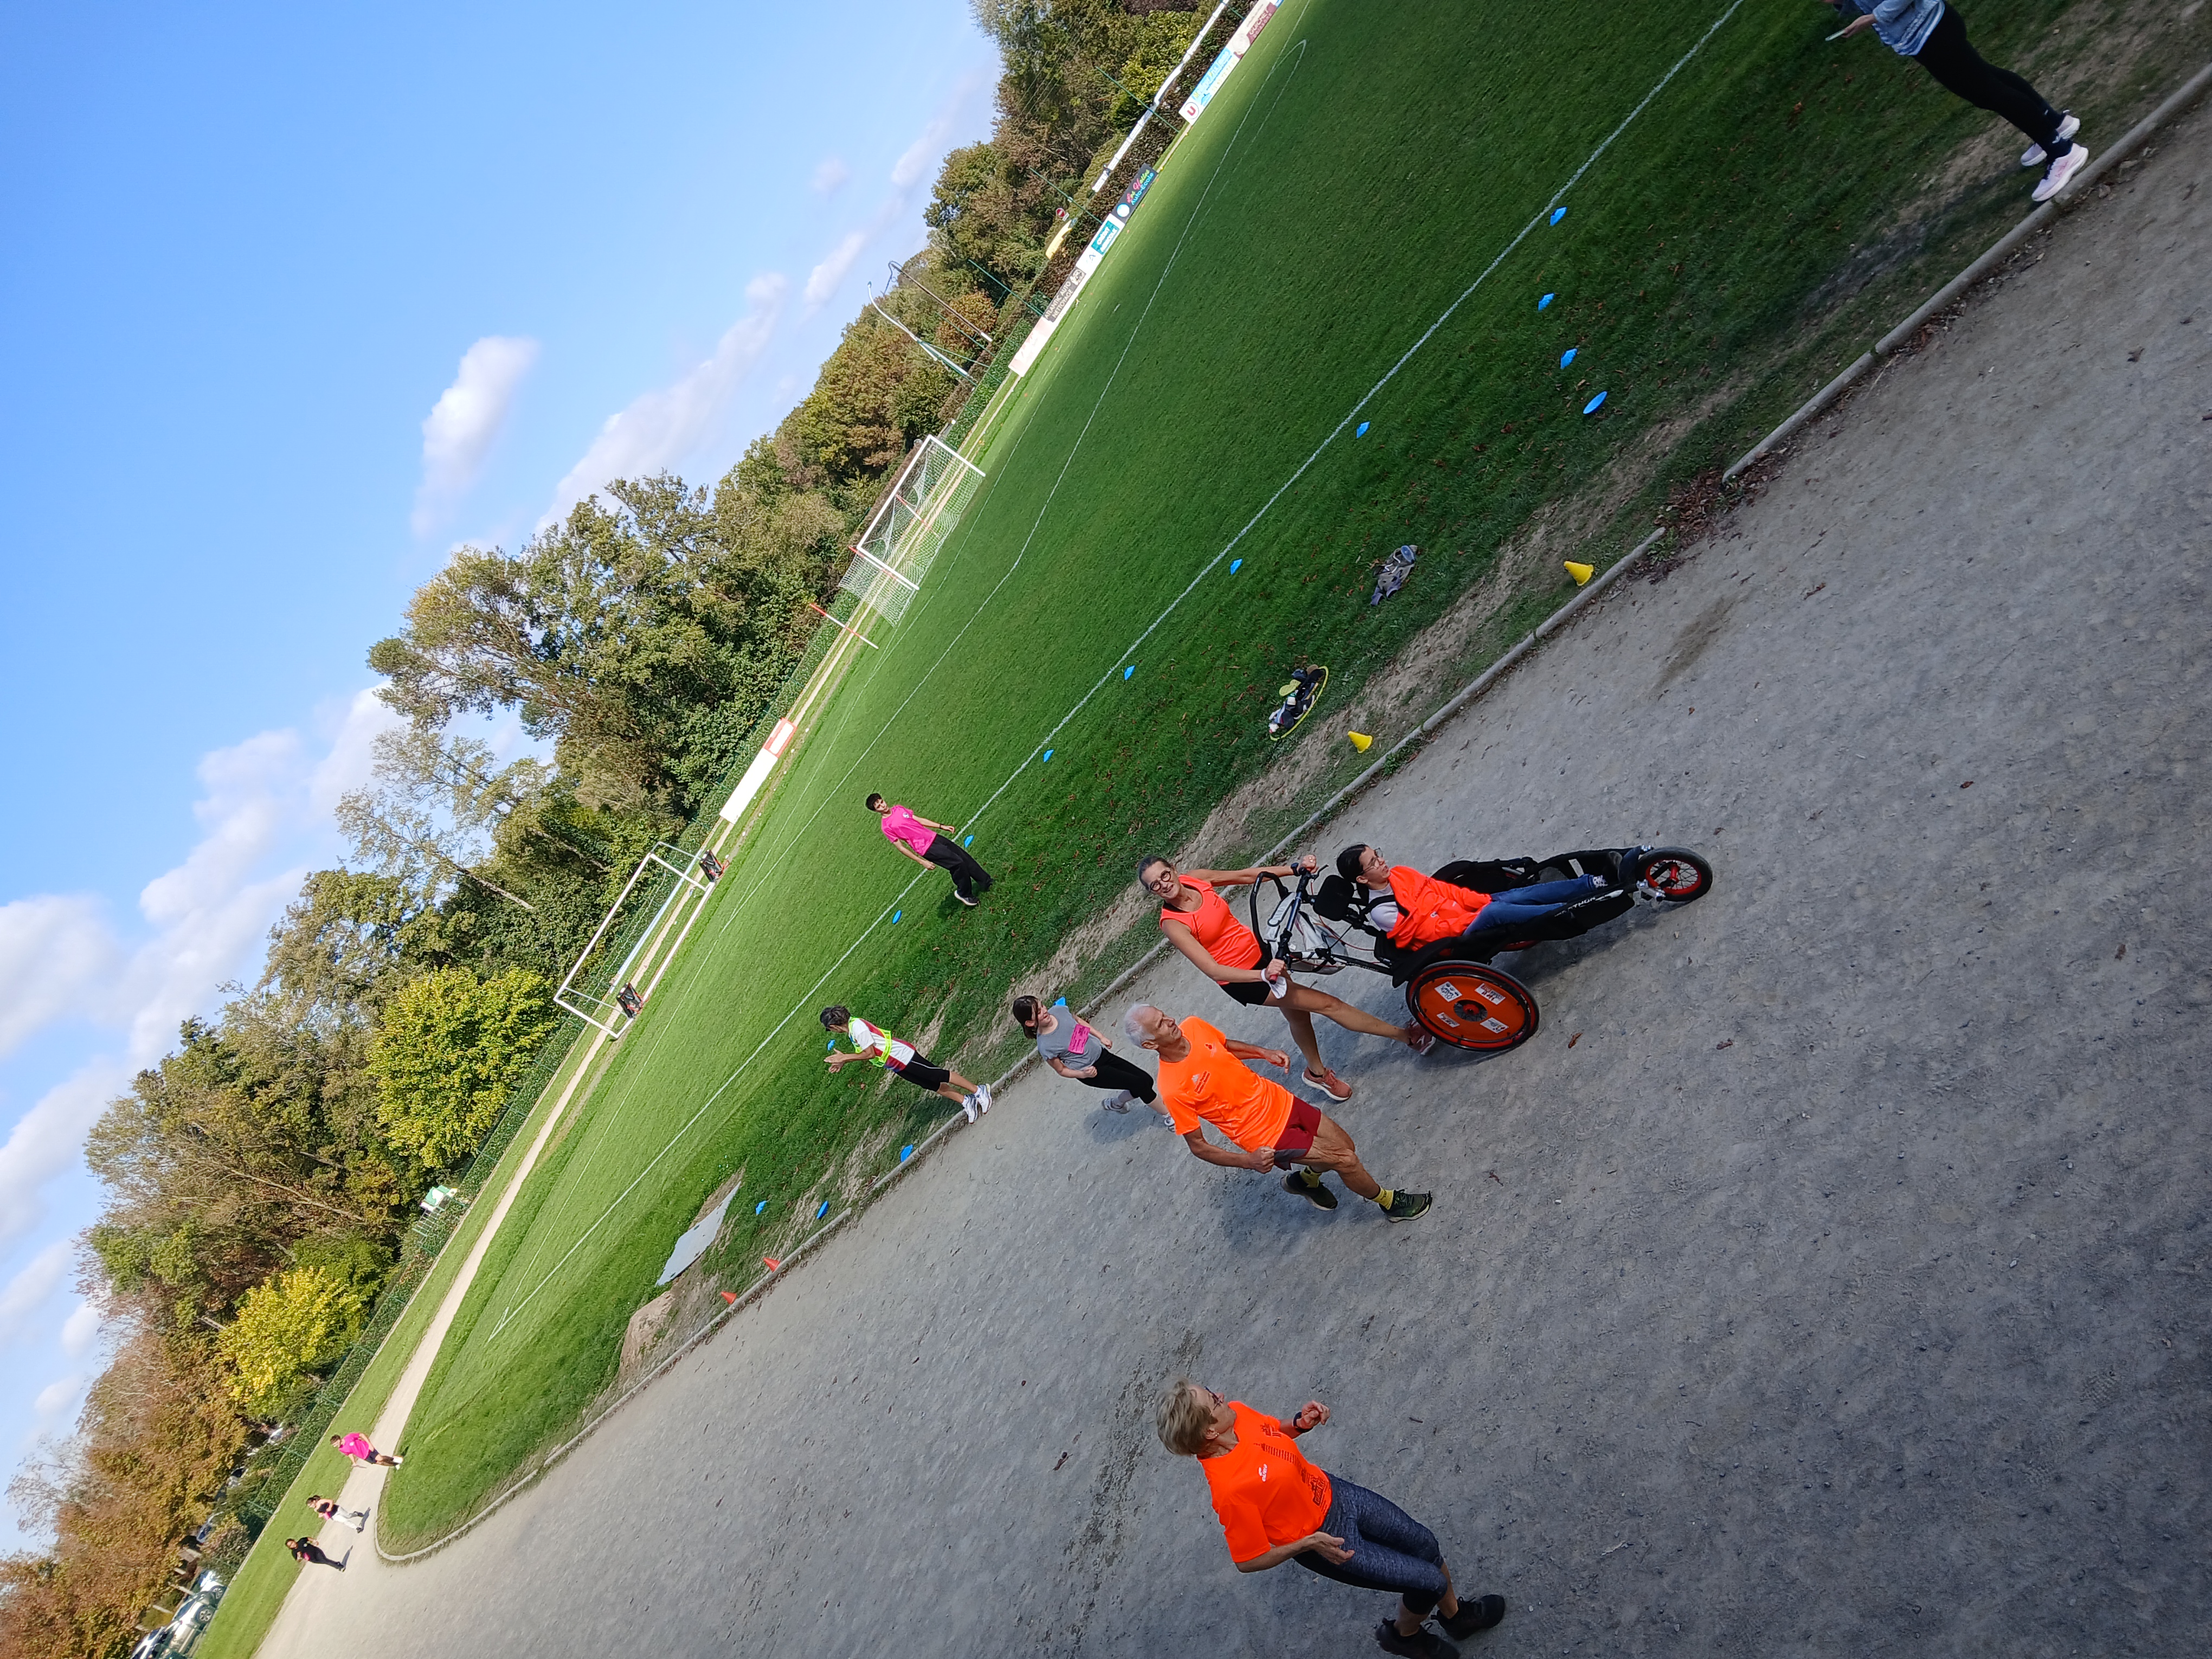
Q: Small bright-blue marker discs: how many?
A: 15